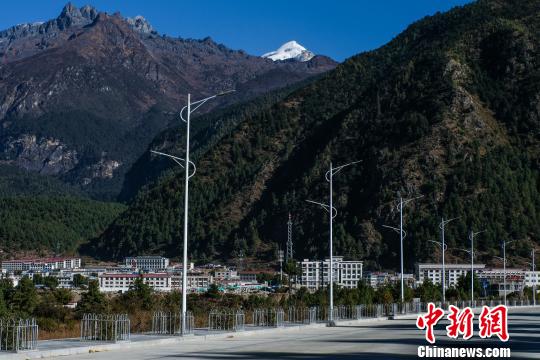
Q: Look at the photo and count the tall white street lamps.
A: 7